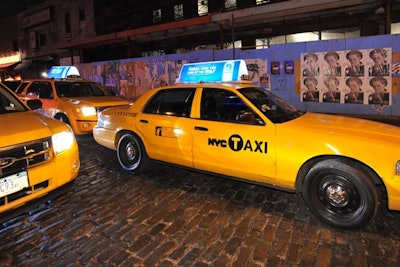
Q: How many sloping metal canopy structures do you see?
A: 1